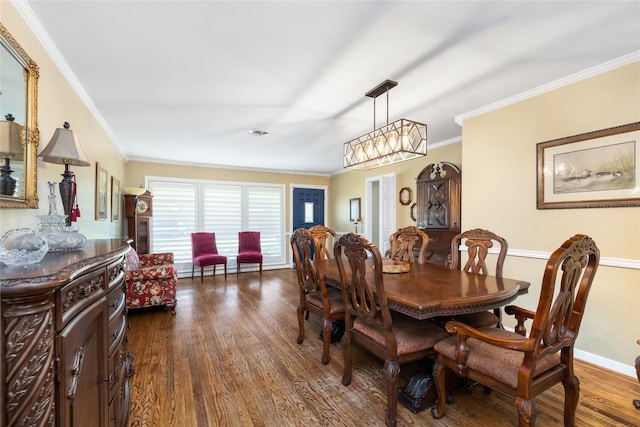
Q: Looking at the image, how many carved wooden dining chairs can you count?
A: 6